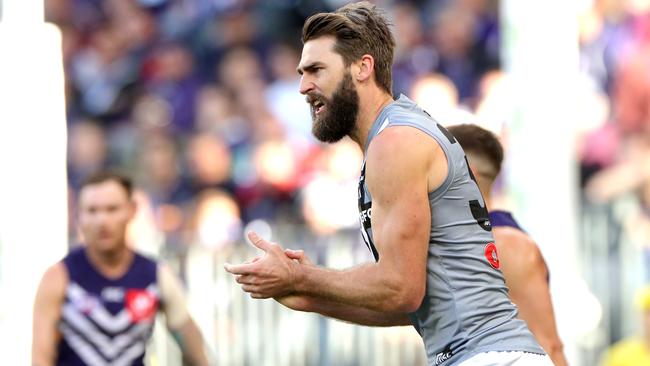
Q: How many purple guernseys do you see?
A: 2